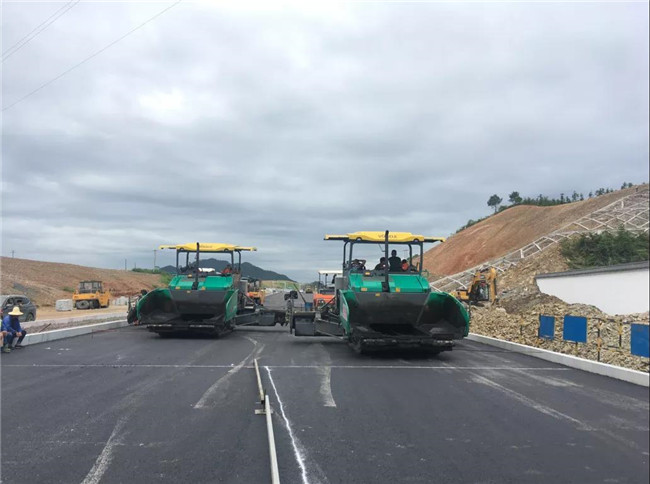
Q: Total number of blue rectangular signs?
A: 3